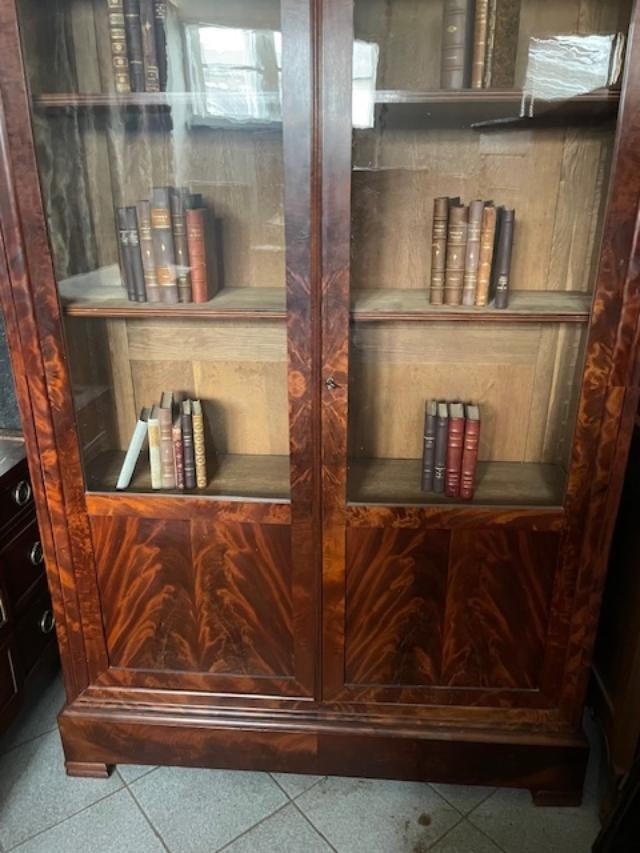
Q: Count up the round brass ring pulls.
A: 3